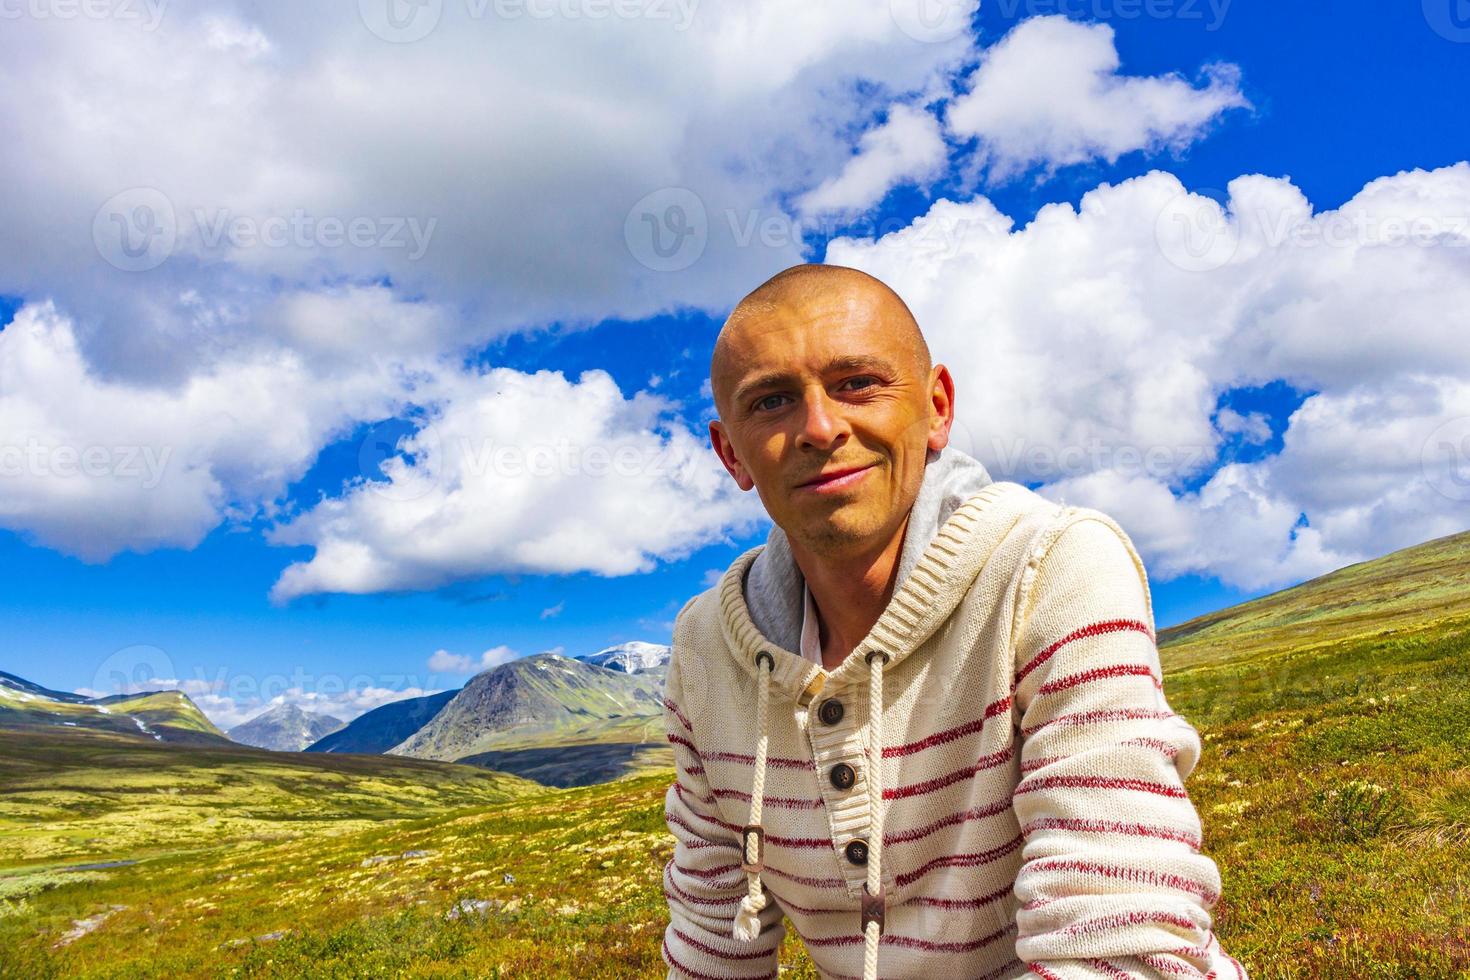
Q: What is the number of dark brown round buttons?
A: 3